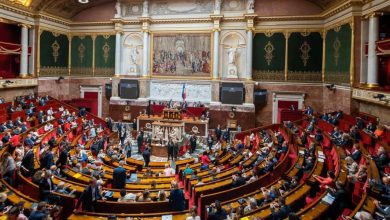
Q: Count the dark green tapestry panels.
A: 6